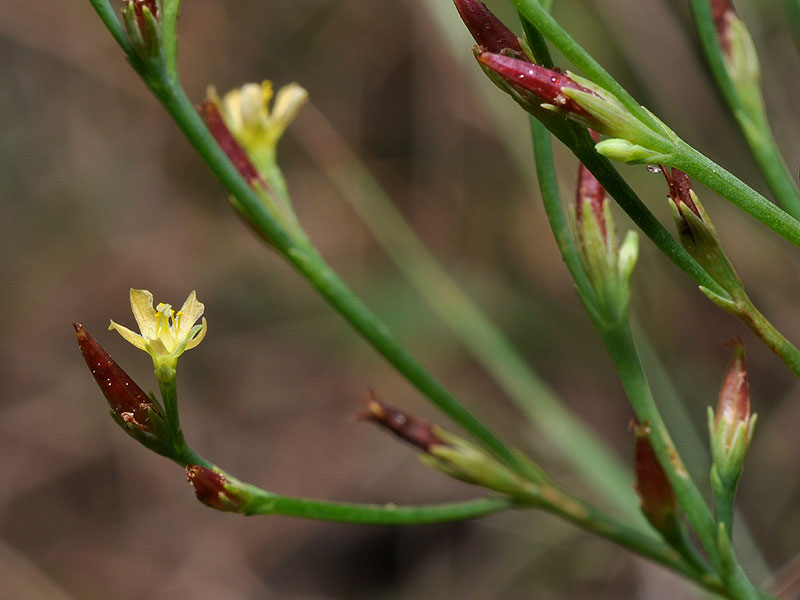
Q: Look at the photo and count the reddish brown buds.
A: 12